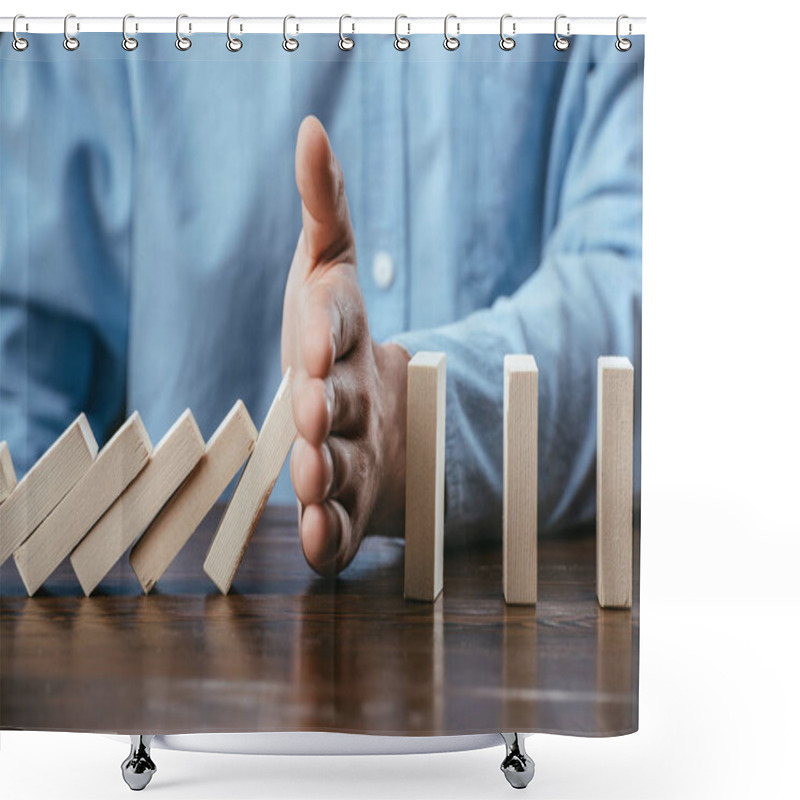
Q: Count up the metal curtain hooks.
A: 12